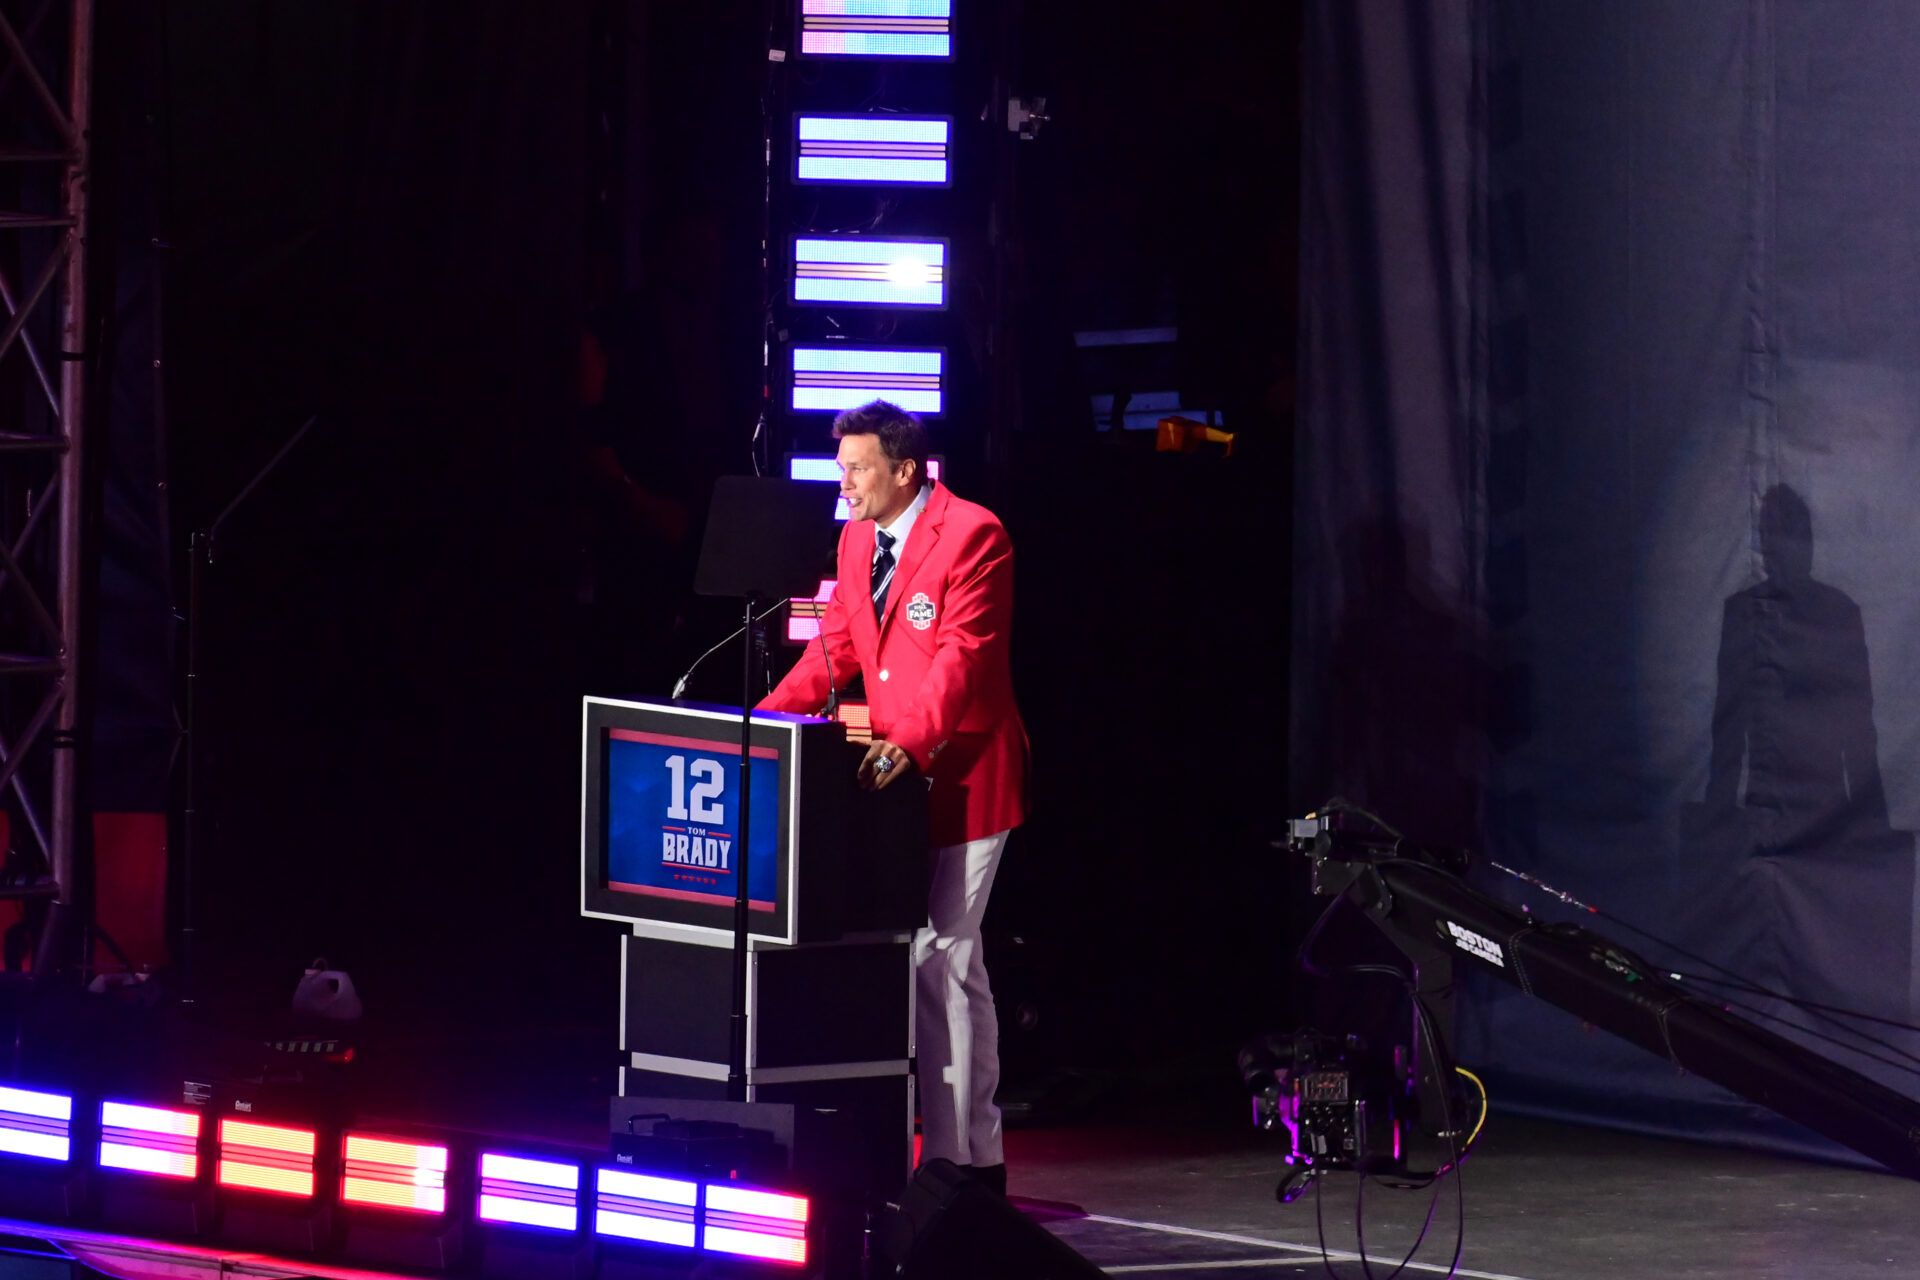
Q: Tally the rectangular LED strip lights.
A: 14